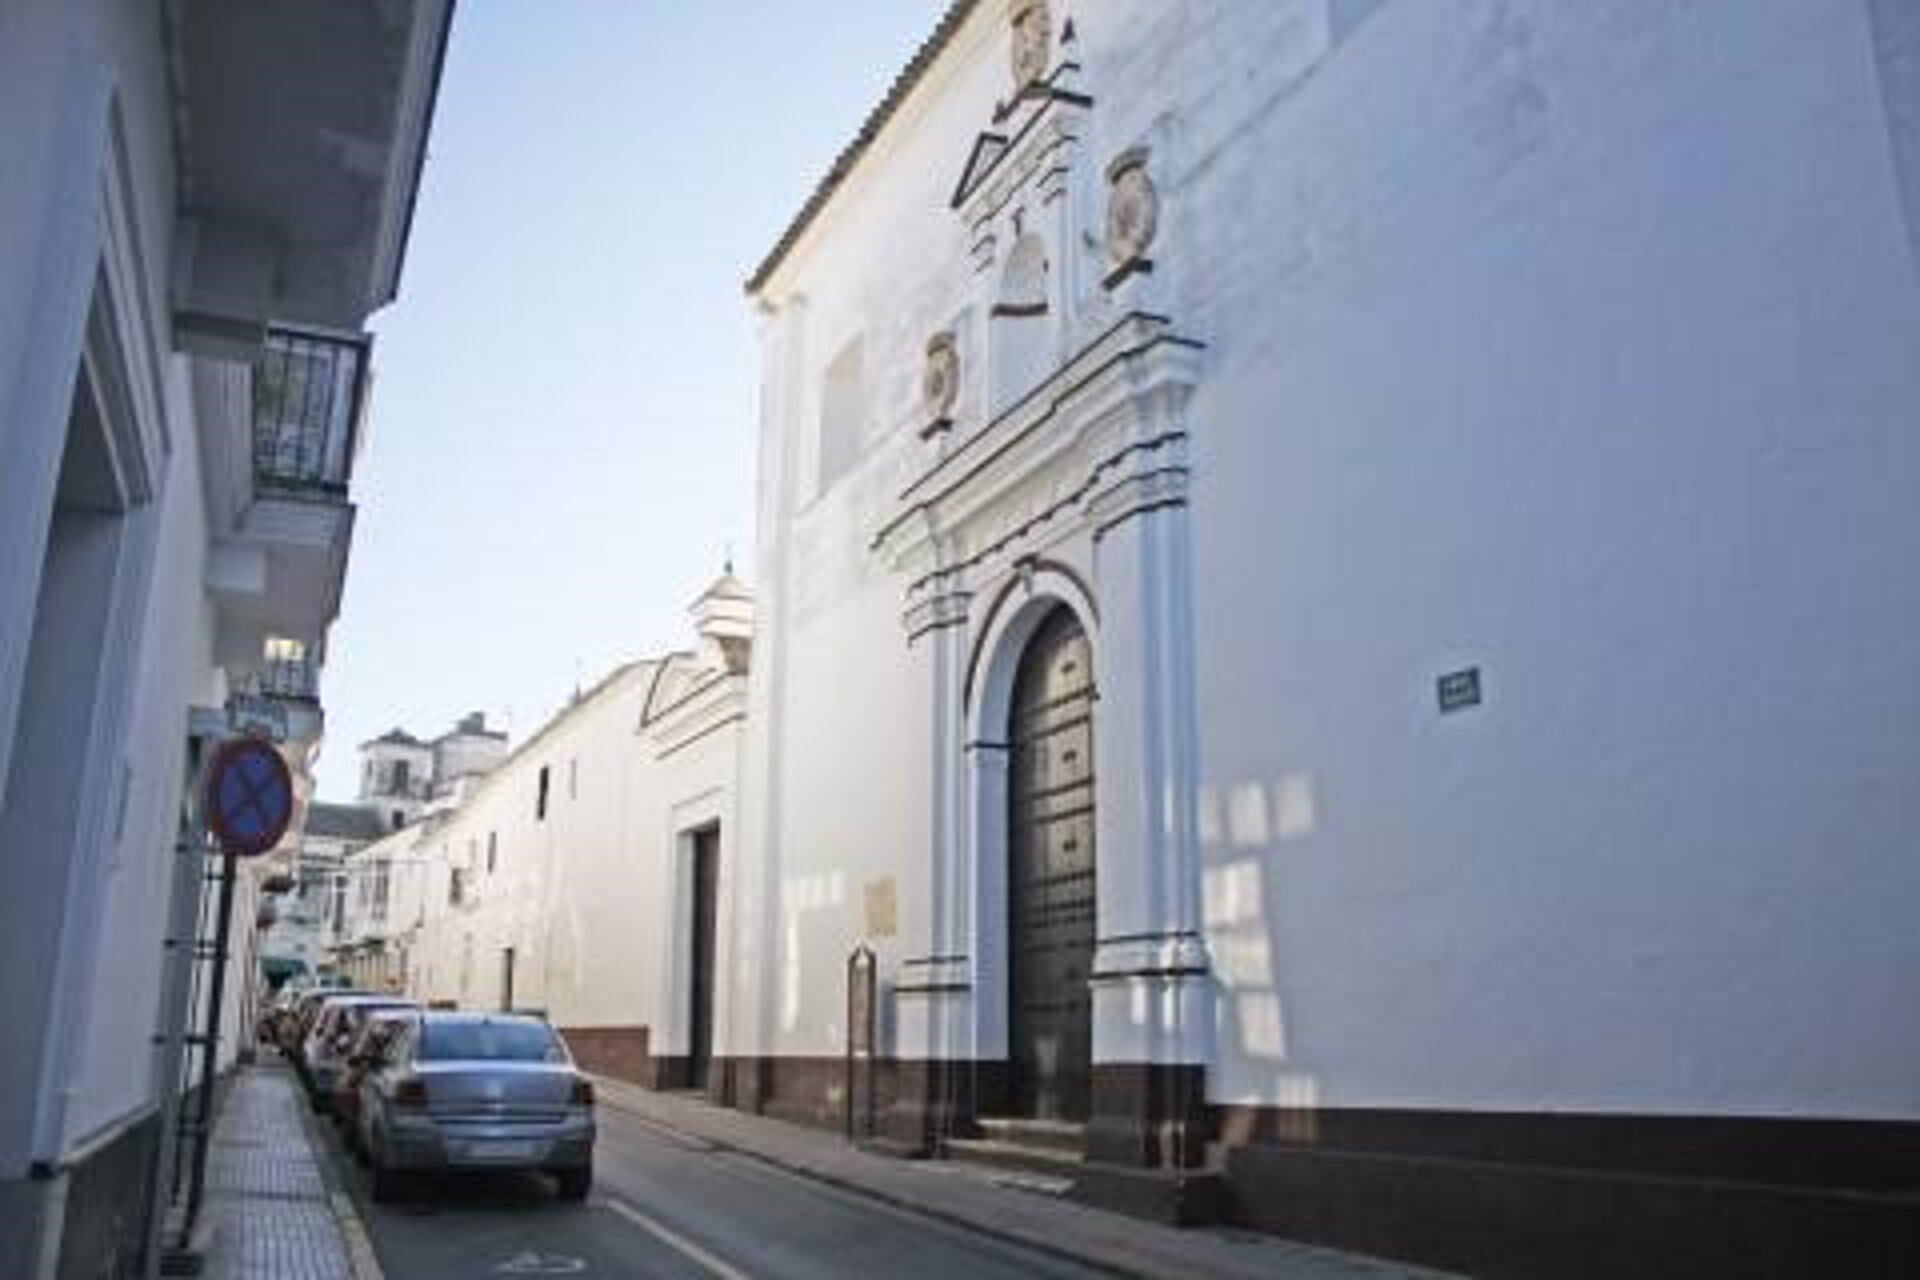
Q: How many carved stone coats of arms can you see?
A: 3